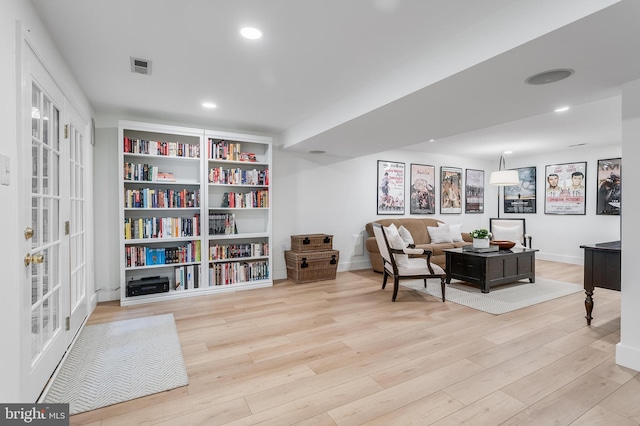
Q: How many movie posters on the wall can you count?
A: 7